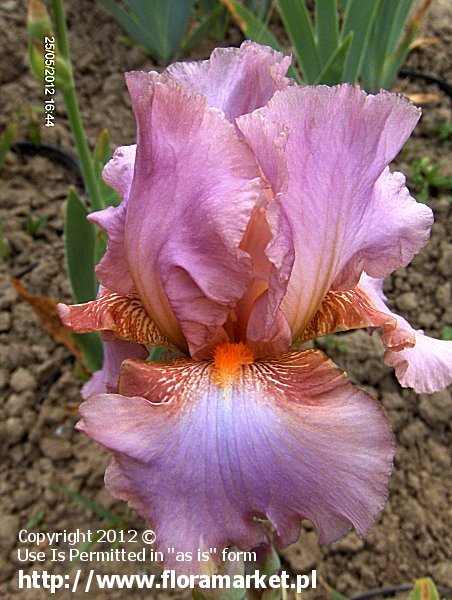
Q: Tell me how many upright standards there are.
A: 3